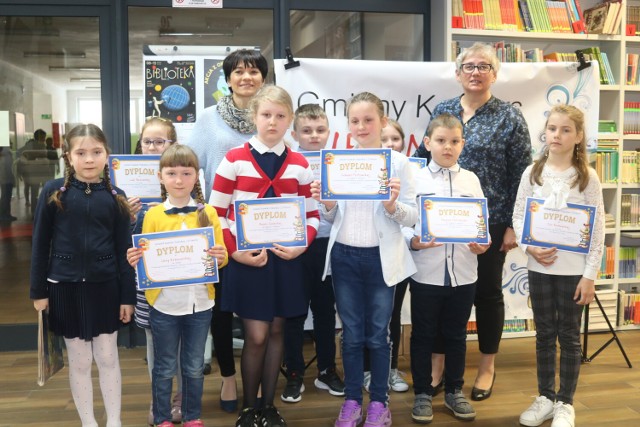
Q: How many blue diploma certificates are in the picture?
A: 8